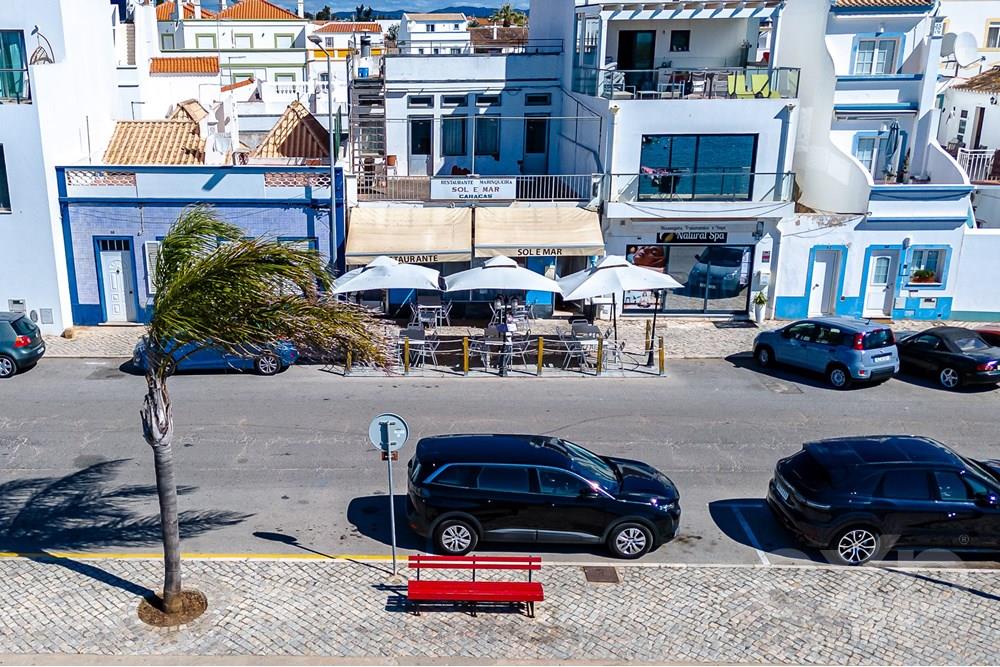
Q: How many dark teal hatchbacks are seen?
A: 1